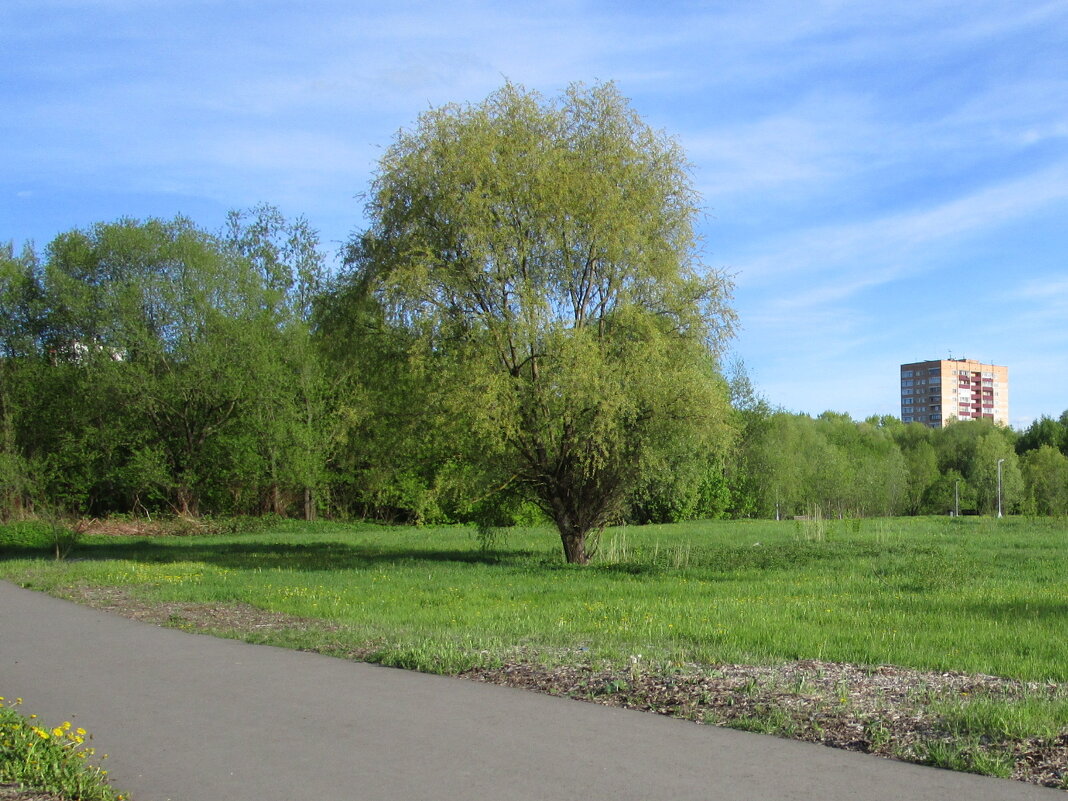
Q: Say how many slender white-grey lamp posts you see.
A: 2